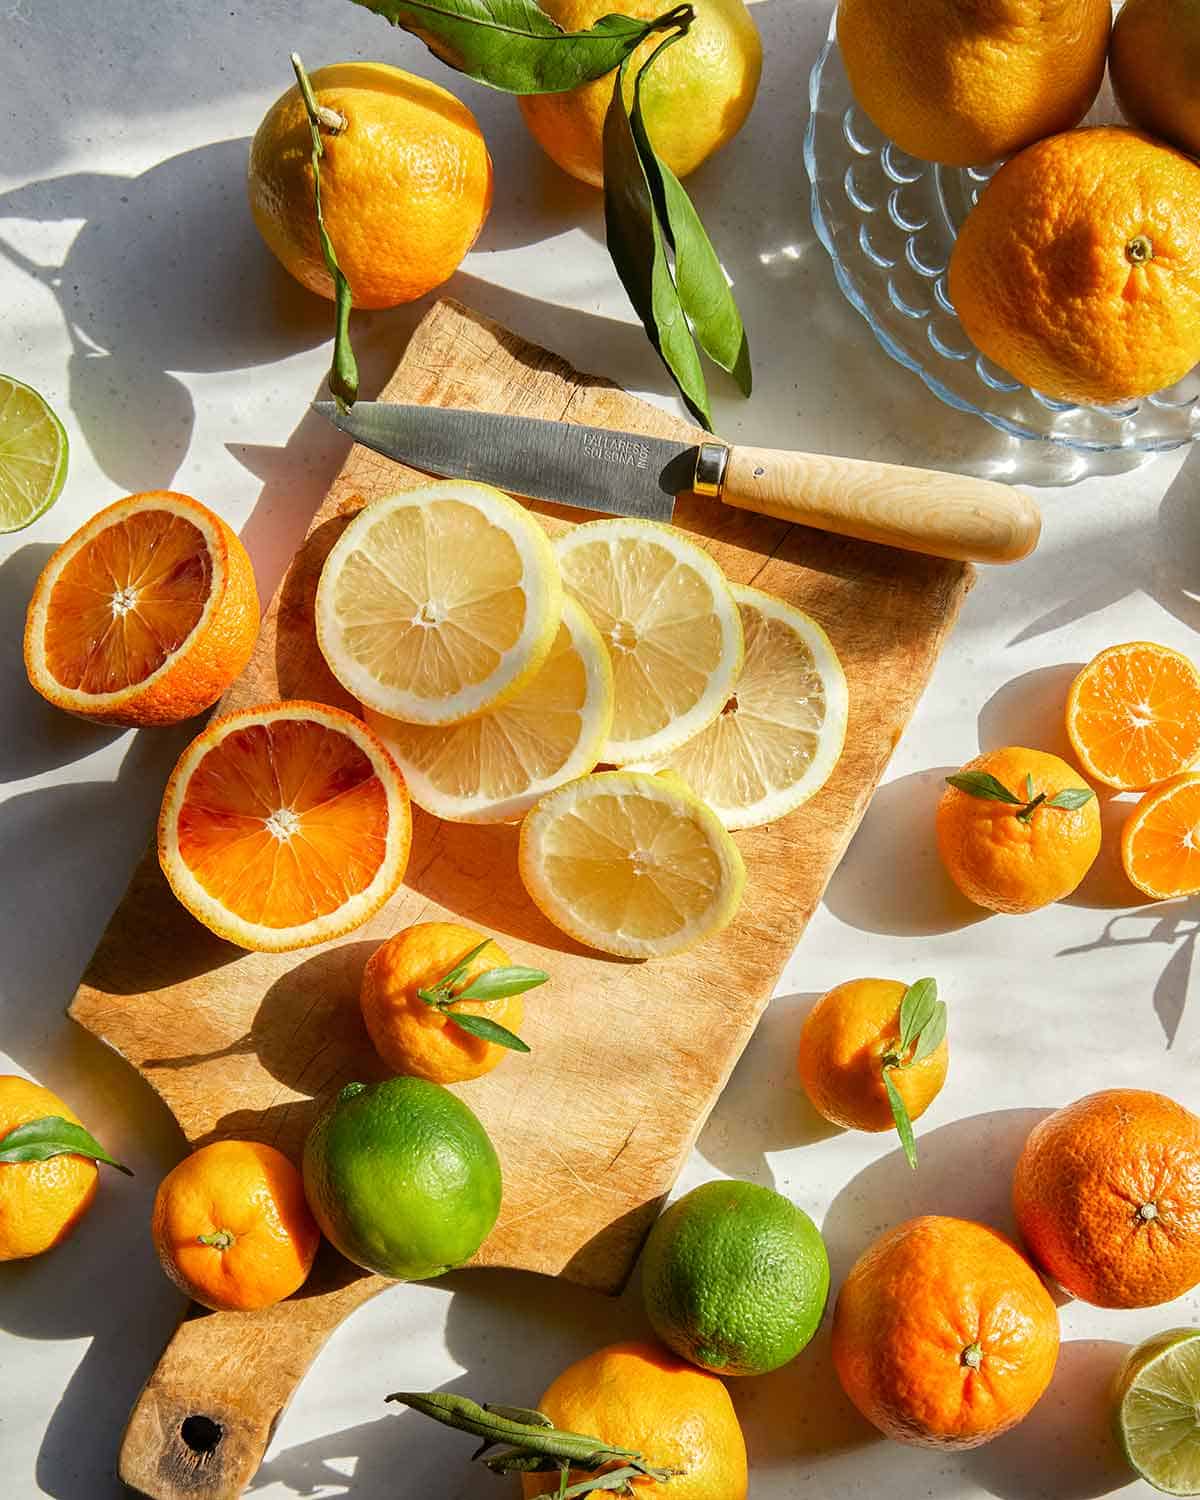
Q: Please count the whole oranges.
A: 13